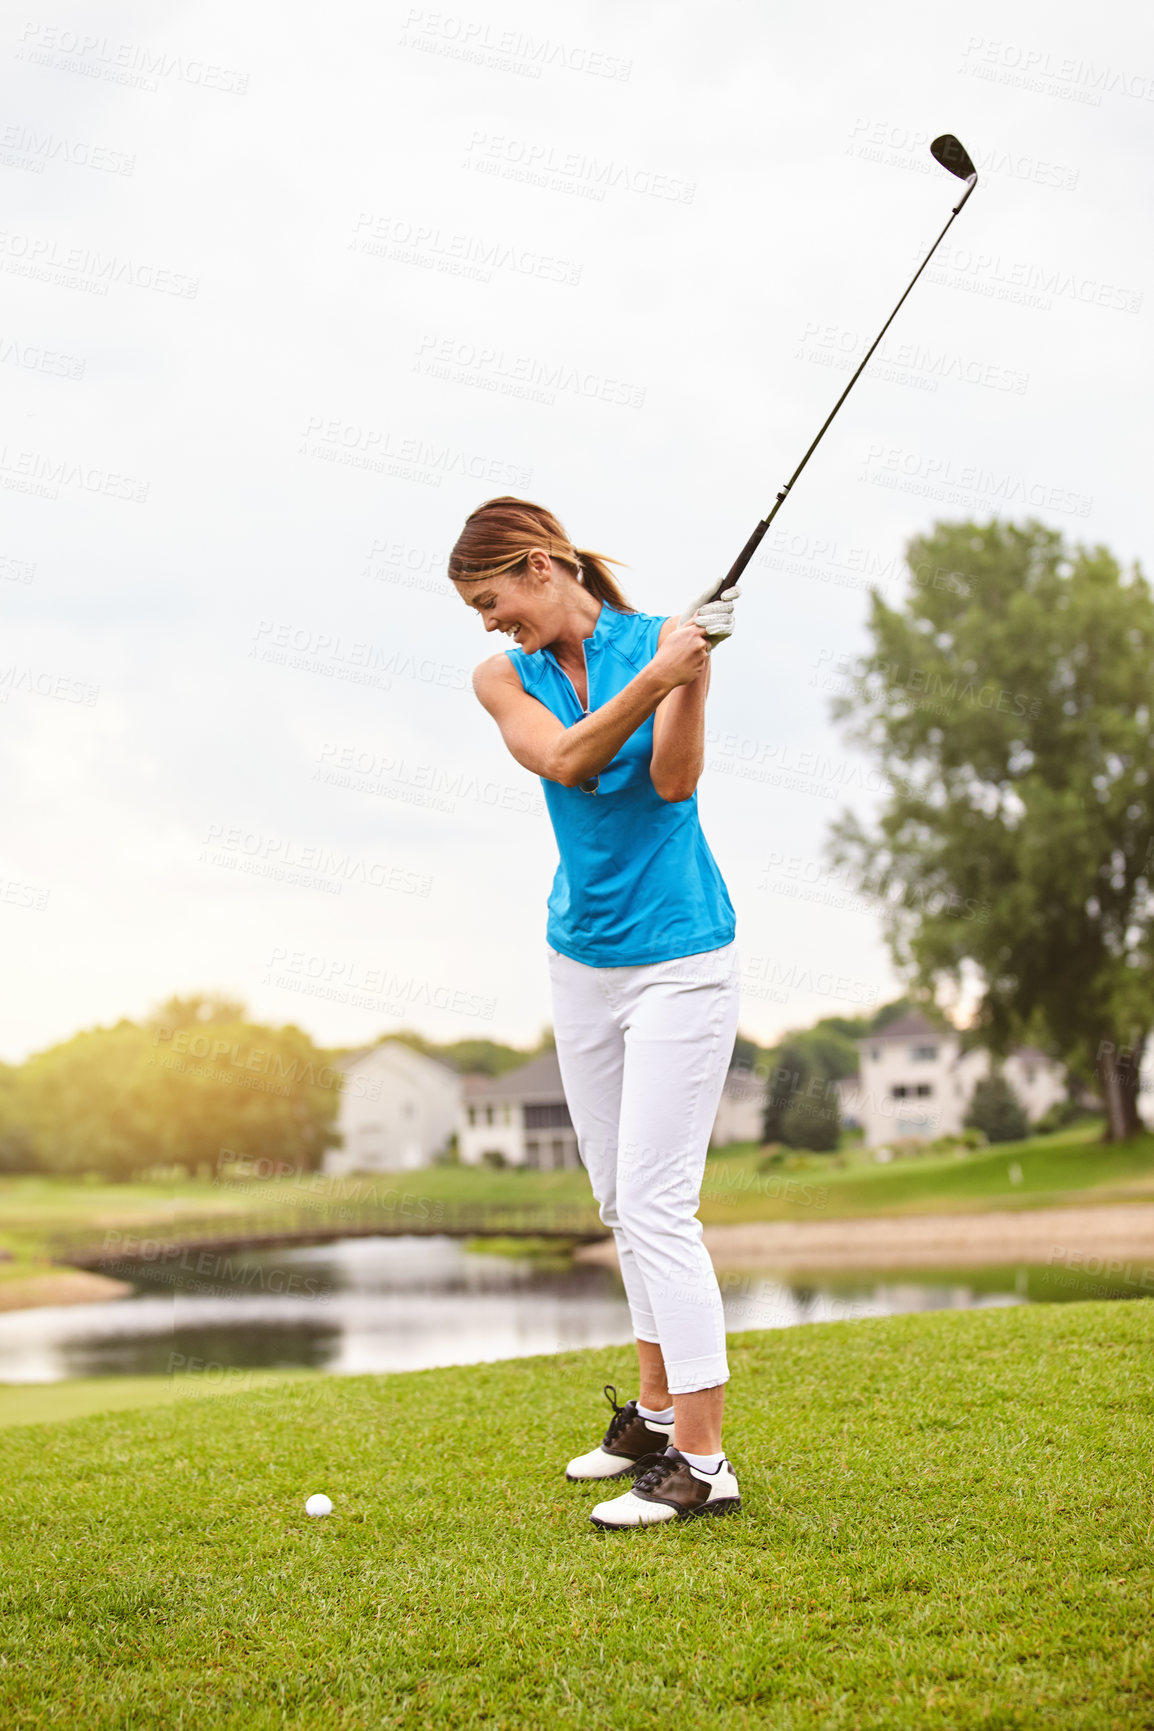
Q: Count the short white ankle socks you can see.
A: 2